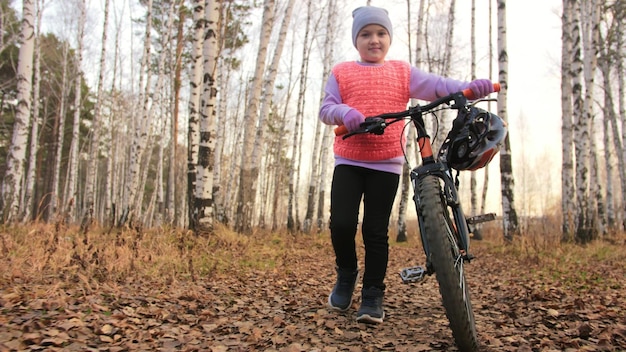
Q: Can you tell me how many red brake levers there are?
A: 0